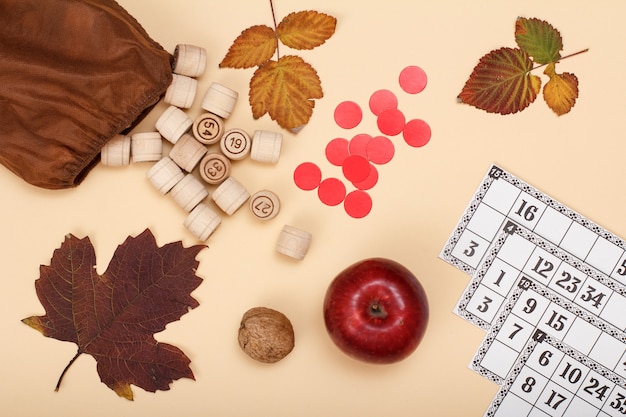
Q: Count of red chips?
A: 13